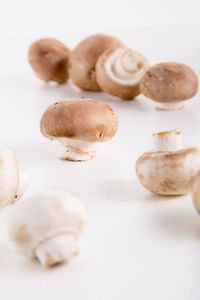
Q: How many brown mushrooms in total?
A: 5